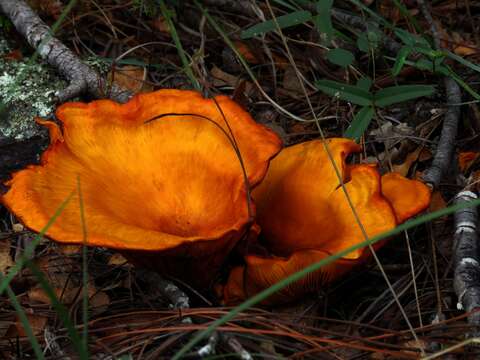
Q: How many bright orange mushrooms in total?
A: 2